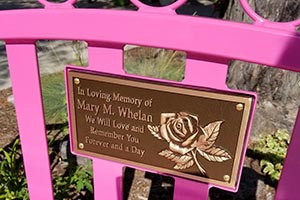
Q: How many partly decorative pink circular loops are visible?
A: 3